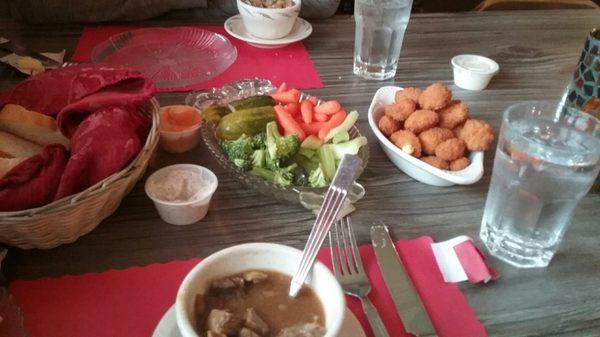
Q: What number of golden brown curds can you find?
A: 13